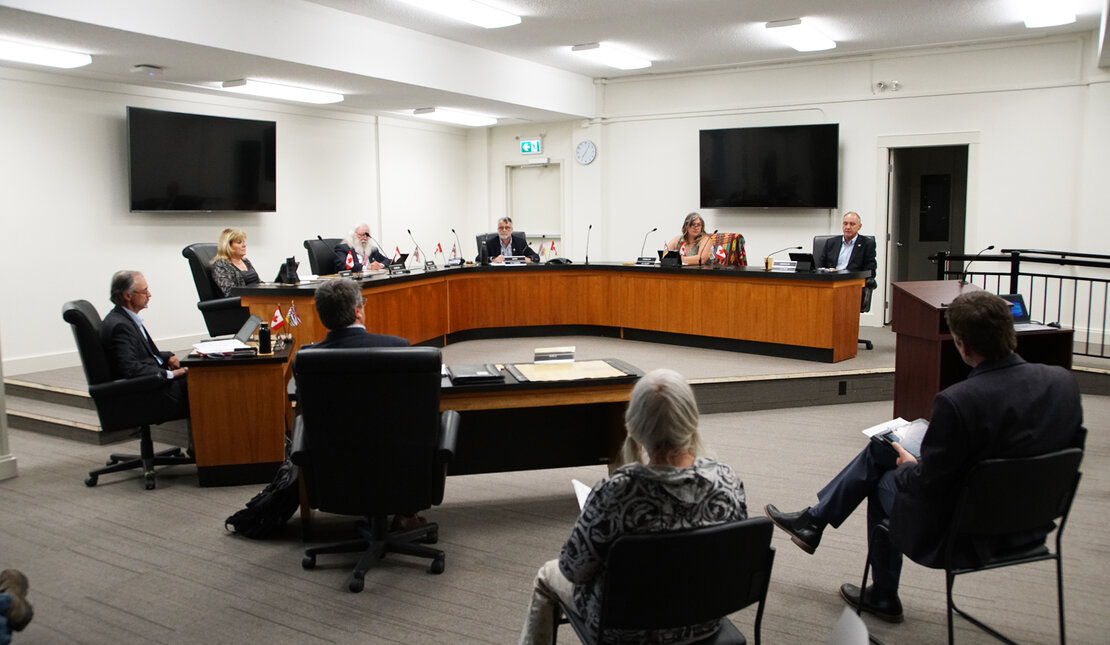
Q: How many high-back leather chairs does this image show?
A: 7